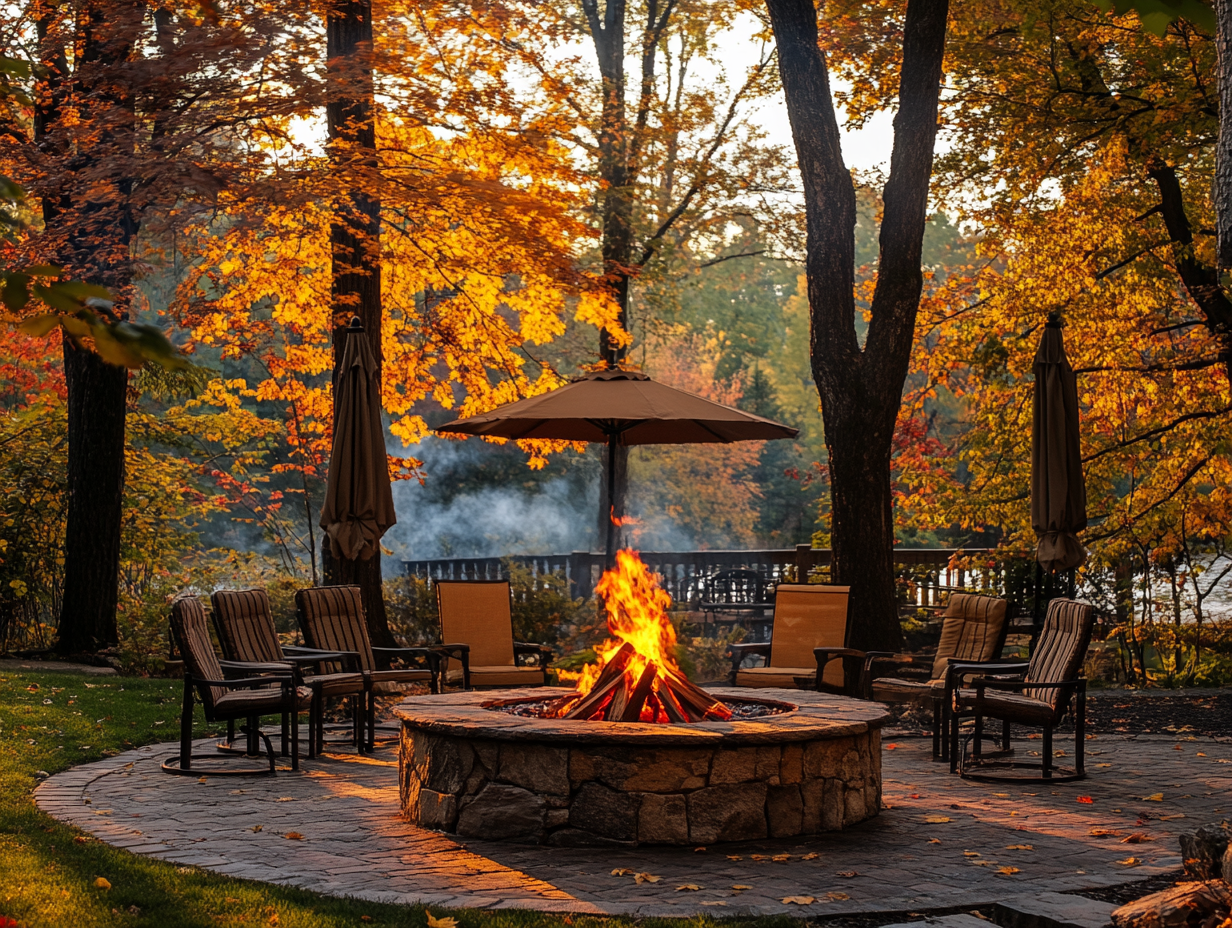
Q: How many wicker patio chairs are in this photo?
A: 0